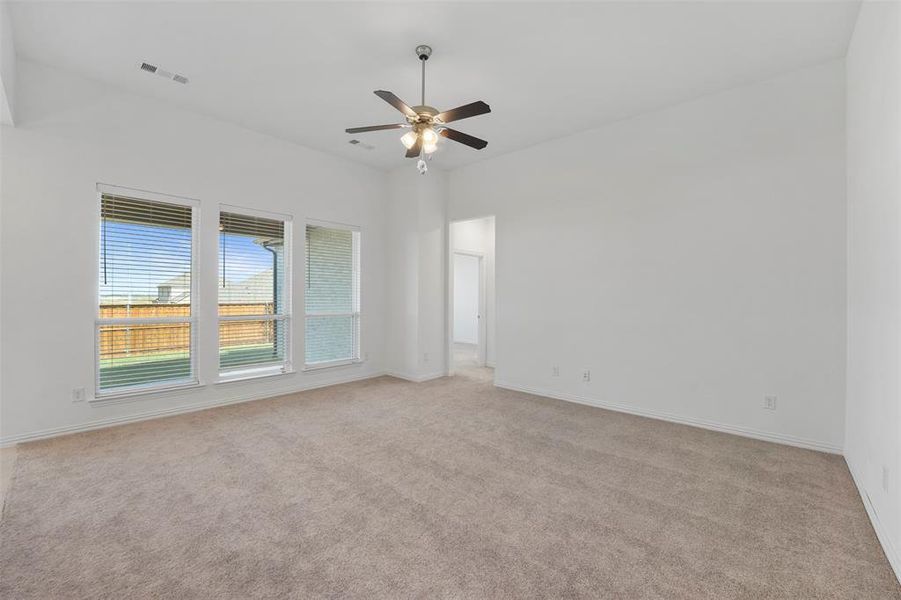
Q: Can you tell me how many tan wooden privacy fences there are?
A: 1